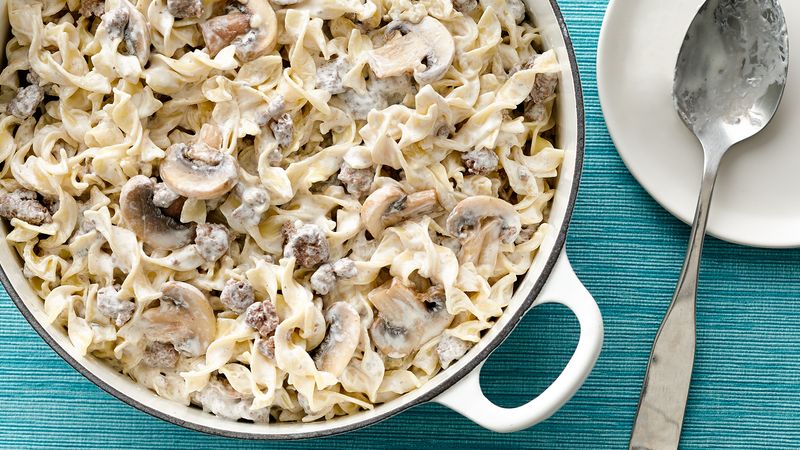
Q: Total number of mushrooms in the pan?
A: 10